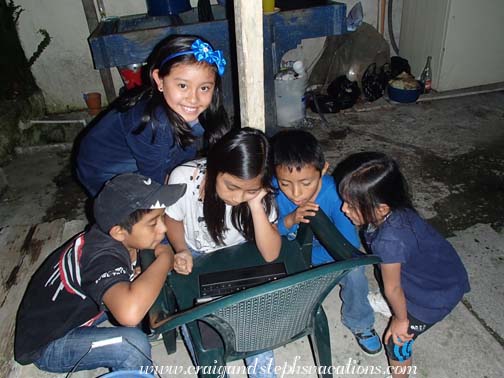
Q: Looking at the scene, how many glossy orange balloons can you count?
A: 0